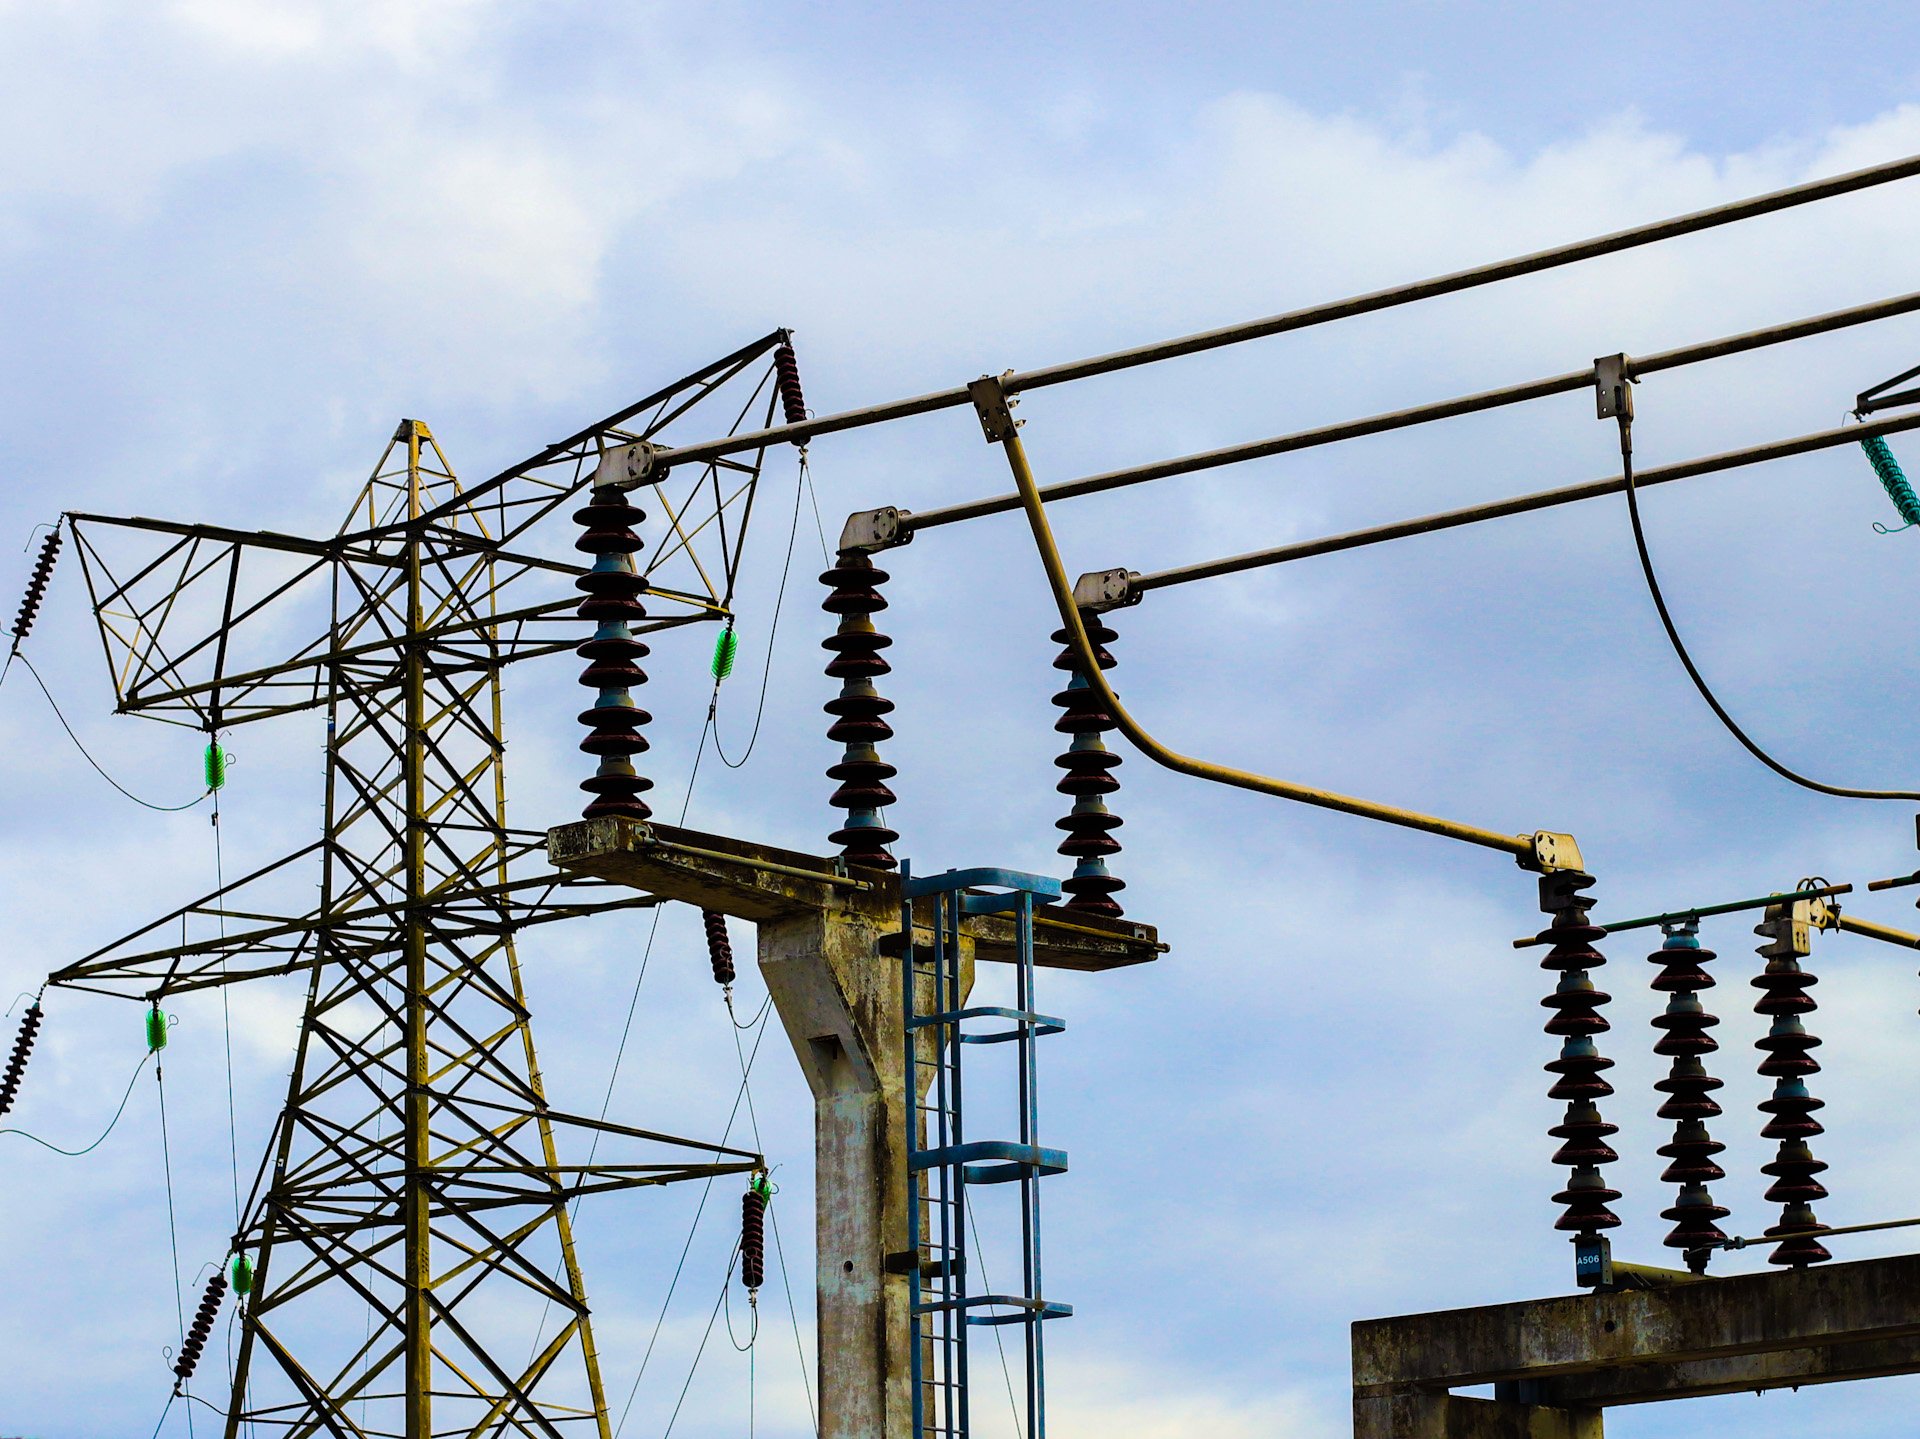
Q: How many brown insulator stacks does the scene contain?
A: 12